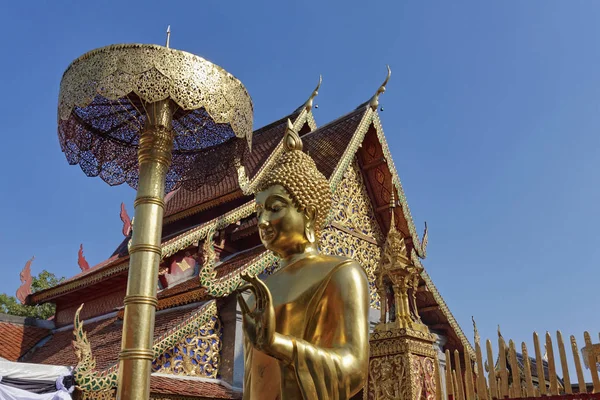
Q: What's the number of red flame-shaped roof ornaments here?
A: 3